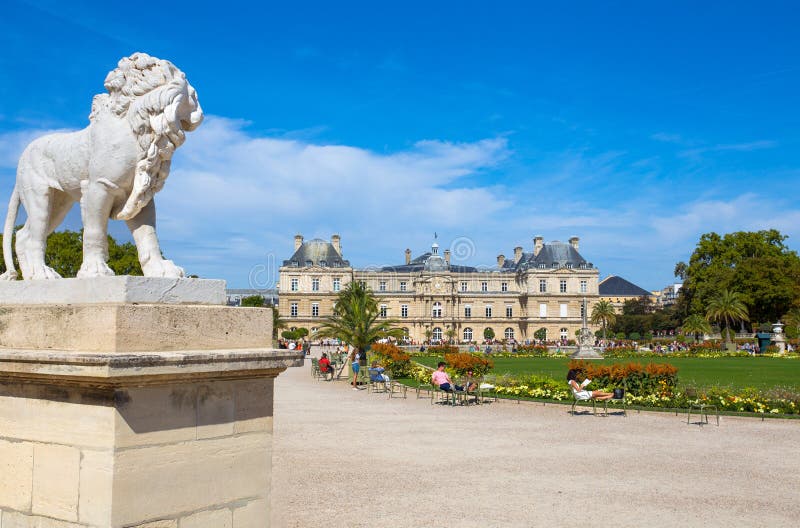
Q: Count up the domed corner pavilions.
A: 2